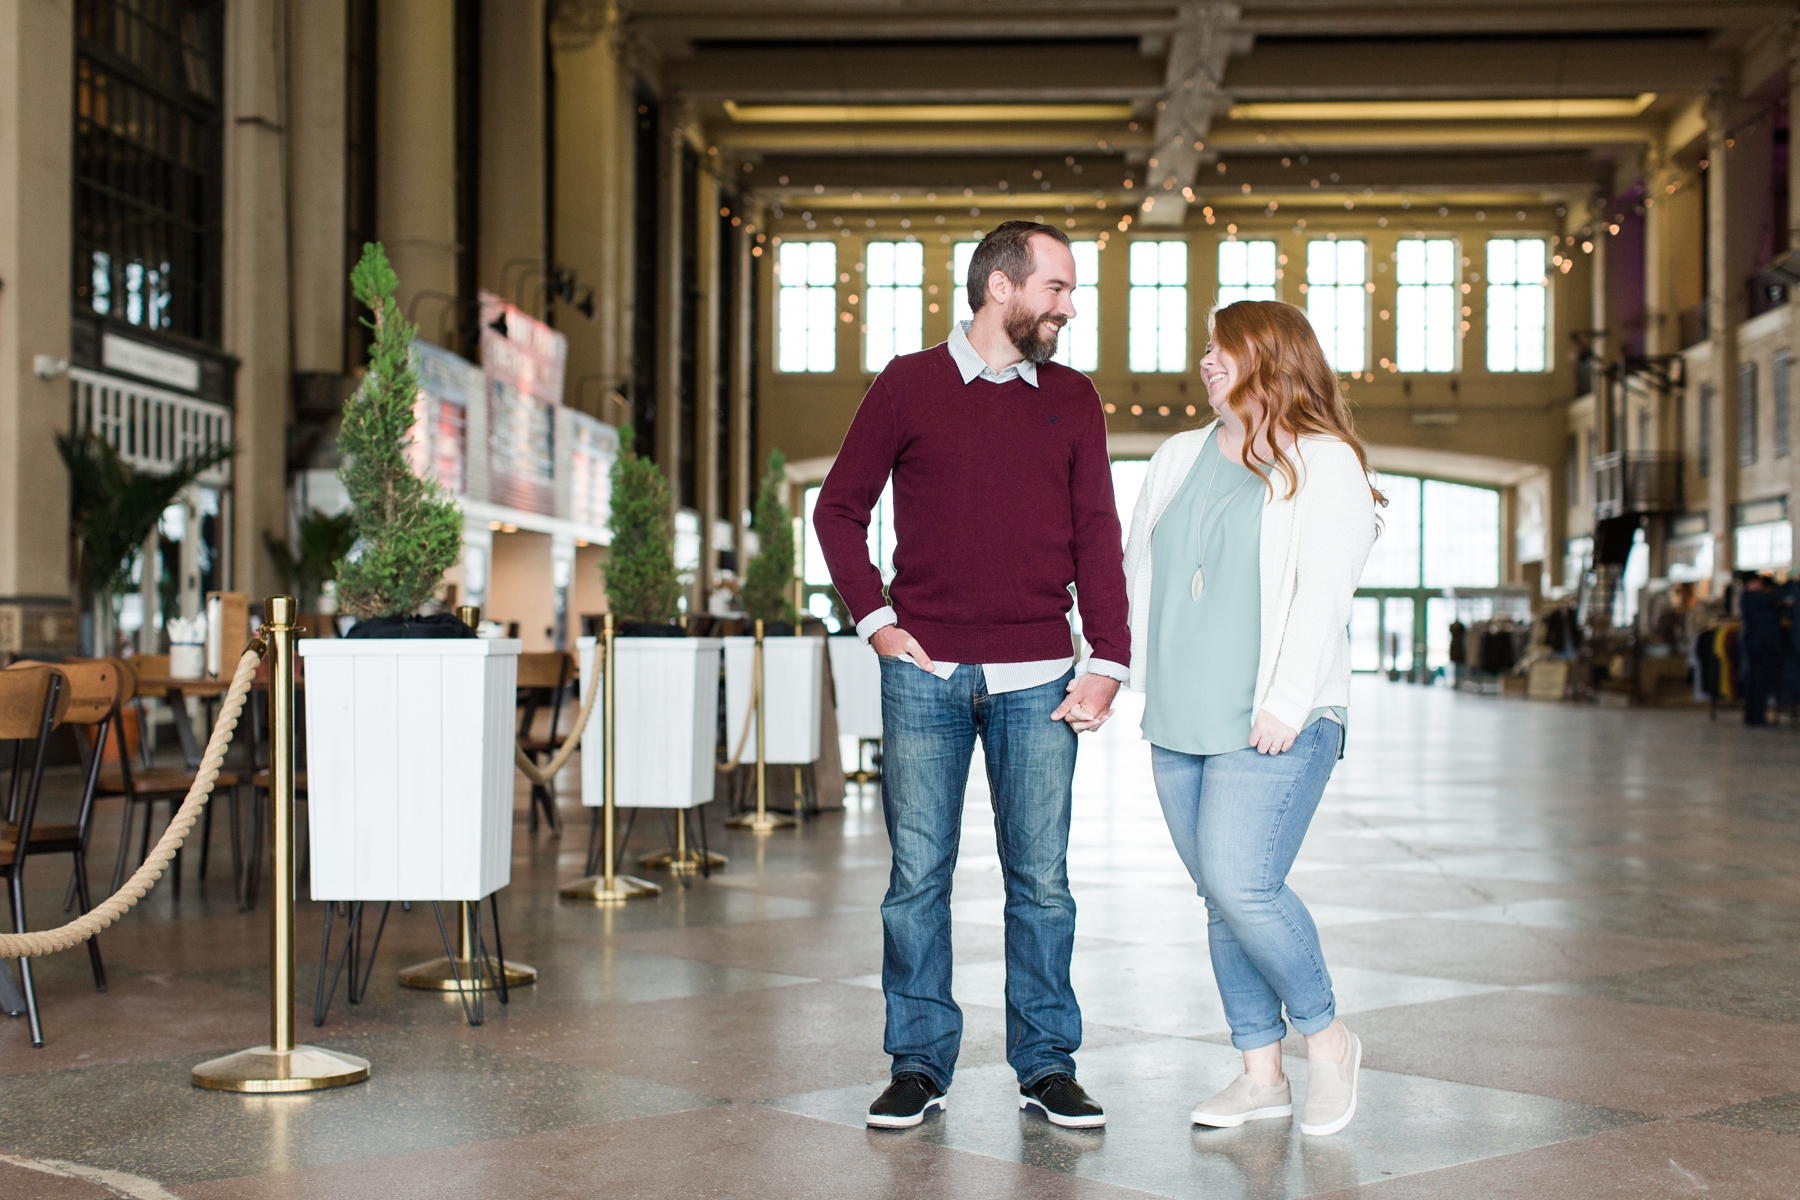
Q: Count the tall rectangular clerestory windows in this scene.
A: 9